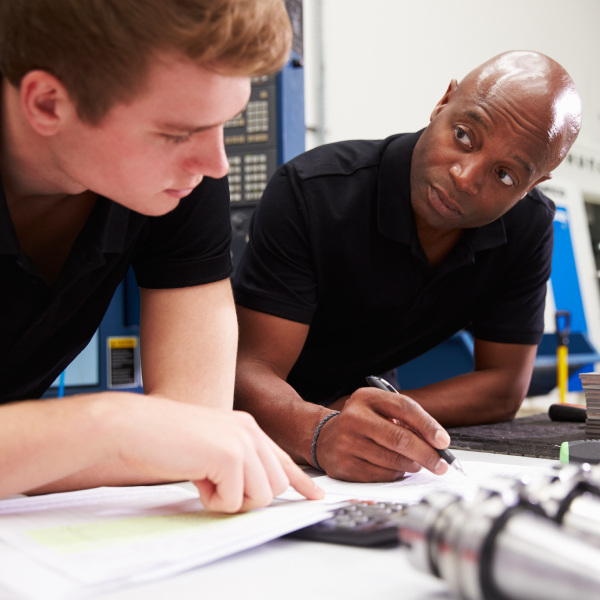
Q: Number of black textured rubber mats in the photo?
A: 1